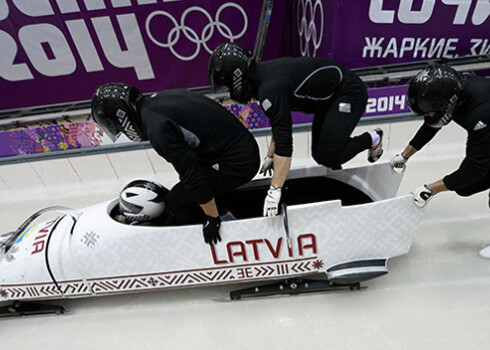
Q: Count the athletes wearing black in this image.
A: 3